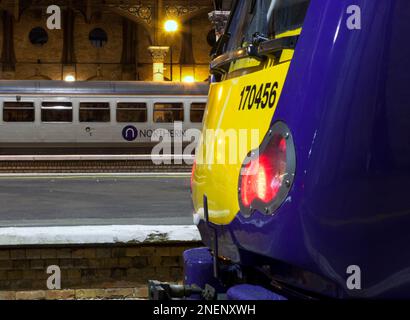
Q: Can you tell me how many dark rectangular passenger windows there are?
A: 6